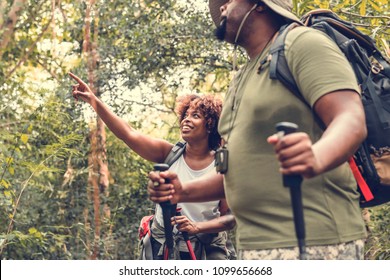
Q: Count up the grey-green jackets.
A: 1